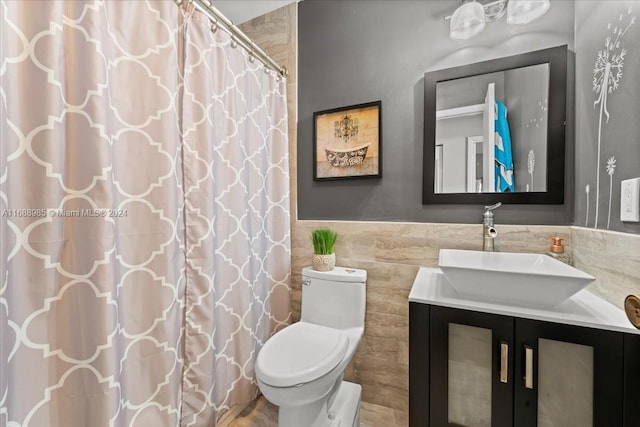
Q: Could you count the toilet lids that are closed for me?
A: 1